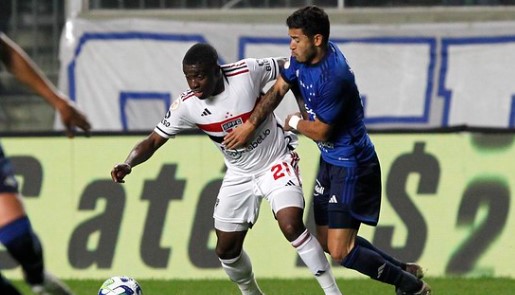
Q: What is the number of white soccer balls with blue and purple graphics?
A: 1